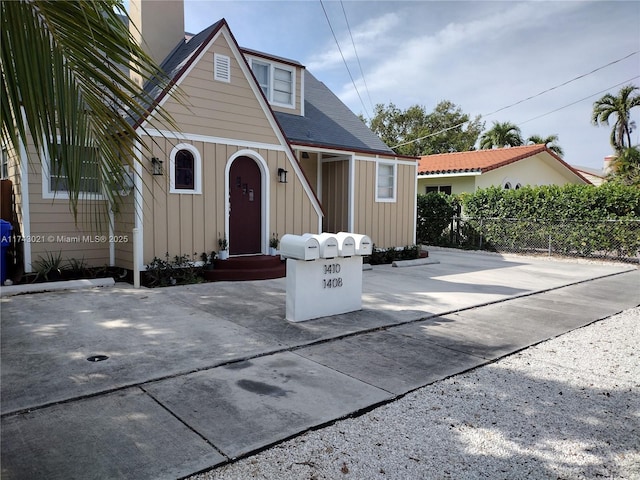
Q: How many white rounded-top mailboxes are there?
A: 4